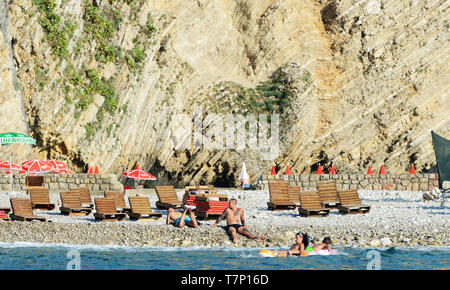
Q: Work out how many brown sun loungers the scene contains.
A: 13